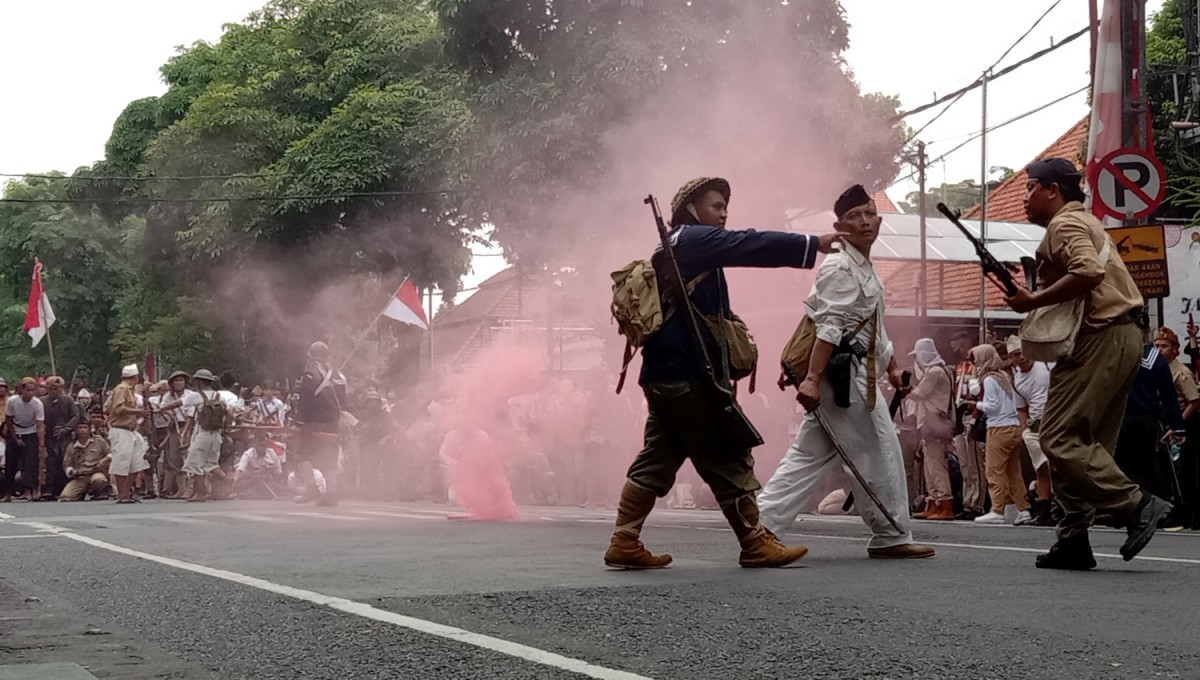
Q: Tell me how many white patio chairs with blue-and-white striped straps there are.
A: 0